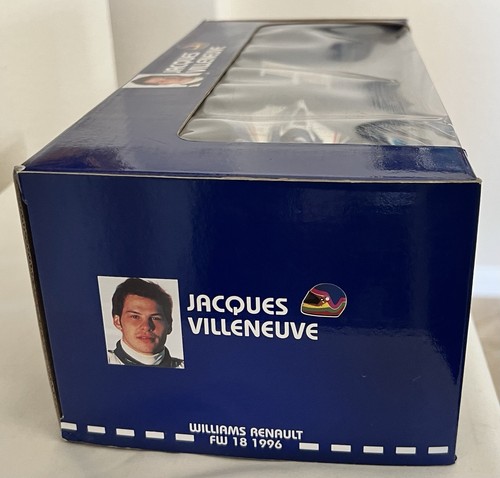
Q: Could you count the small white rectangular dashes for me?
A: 10